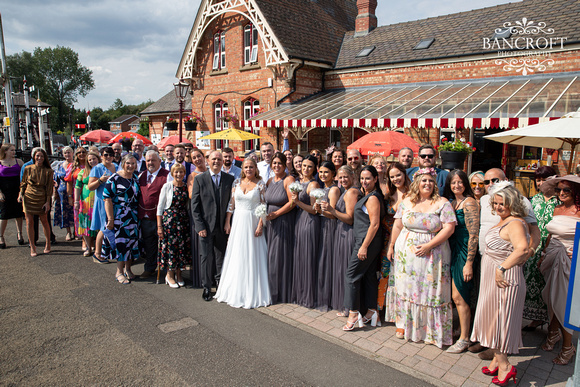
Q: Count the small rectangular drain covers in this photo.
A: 1